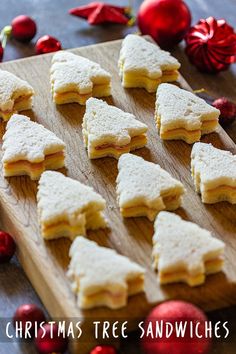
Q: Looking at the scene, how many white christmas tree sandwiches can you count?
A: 11